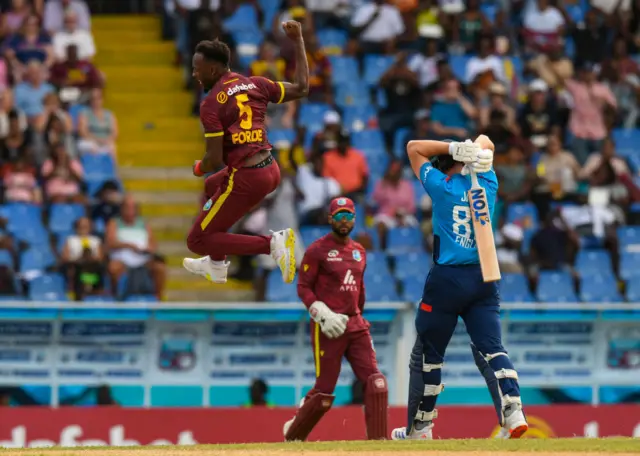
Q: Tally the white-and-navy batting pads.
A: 2